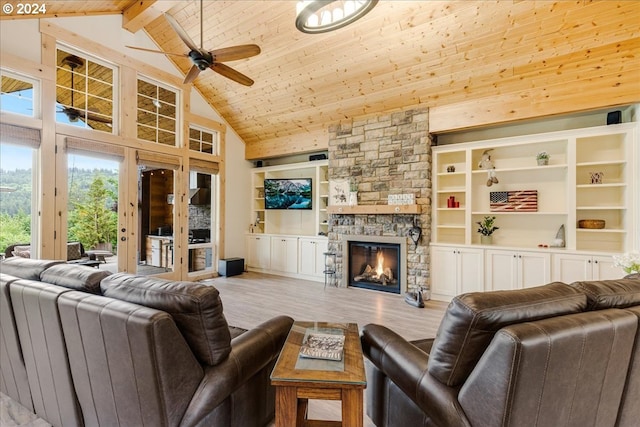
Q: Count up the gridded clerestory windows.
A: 4